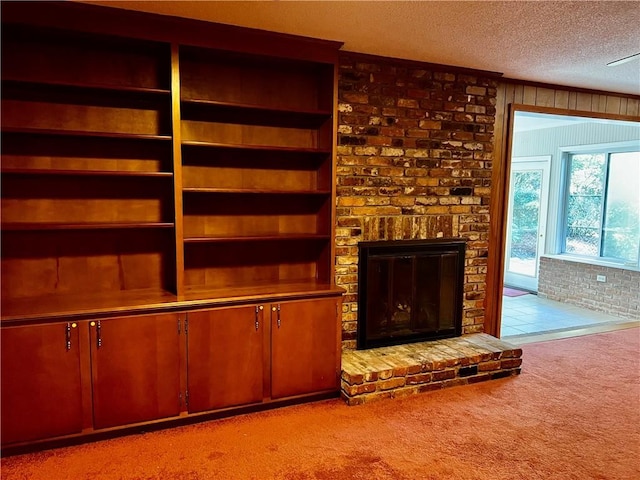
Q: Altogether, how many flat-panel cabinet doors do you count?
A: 4